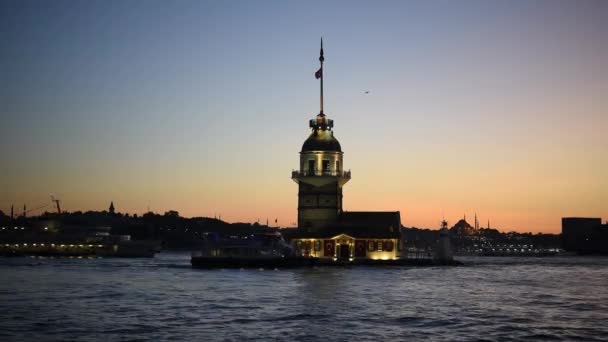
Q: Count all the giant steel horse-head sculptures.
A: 0